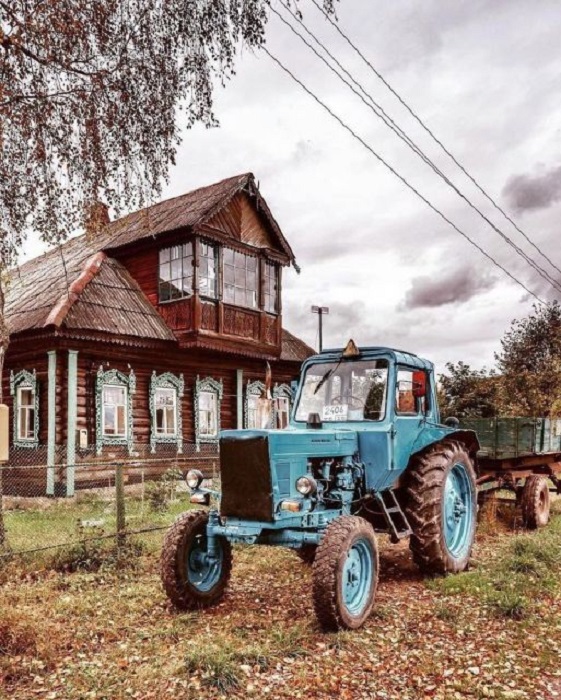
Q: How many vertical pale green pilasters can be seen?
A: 3